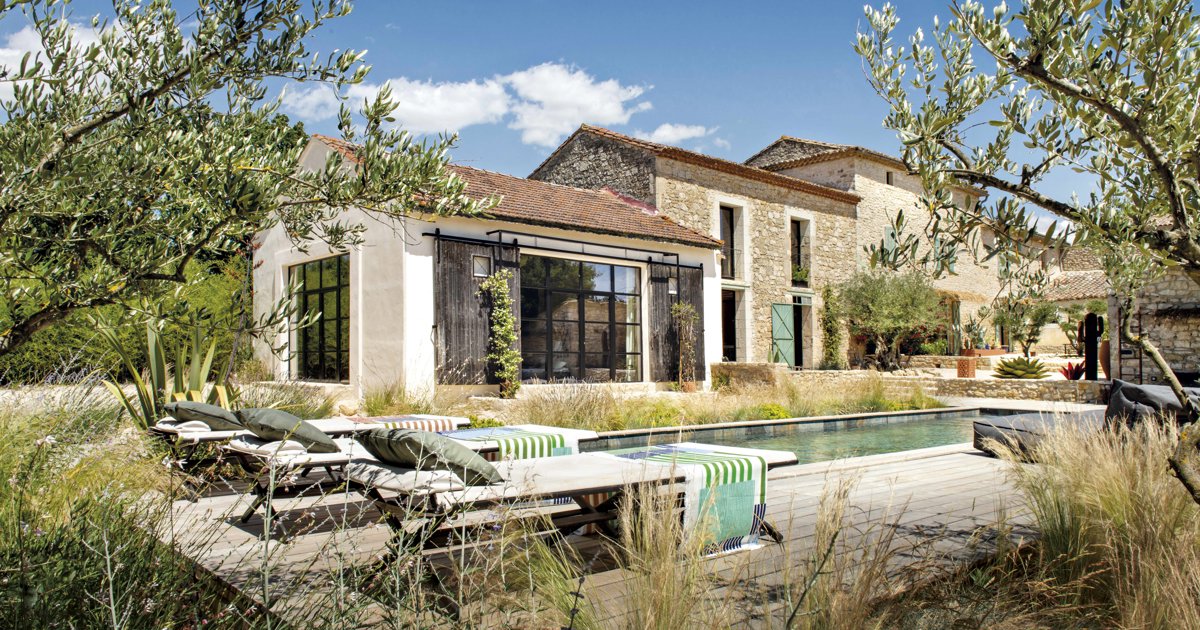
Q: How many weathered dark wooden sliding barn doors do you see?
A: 2